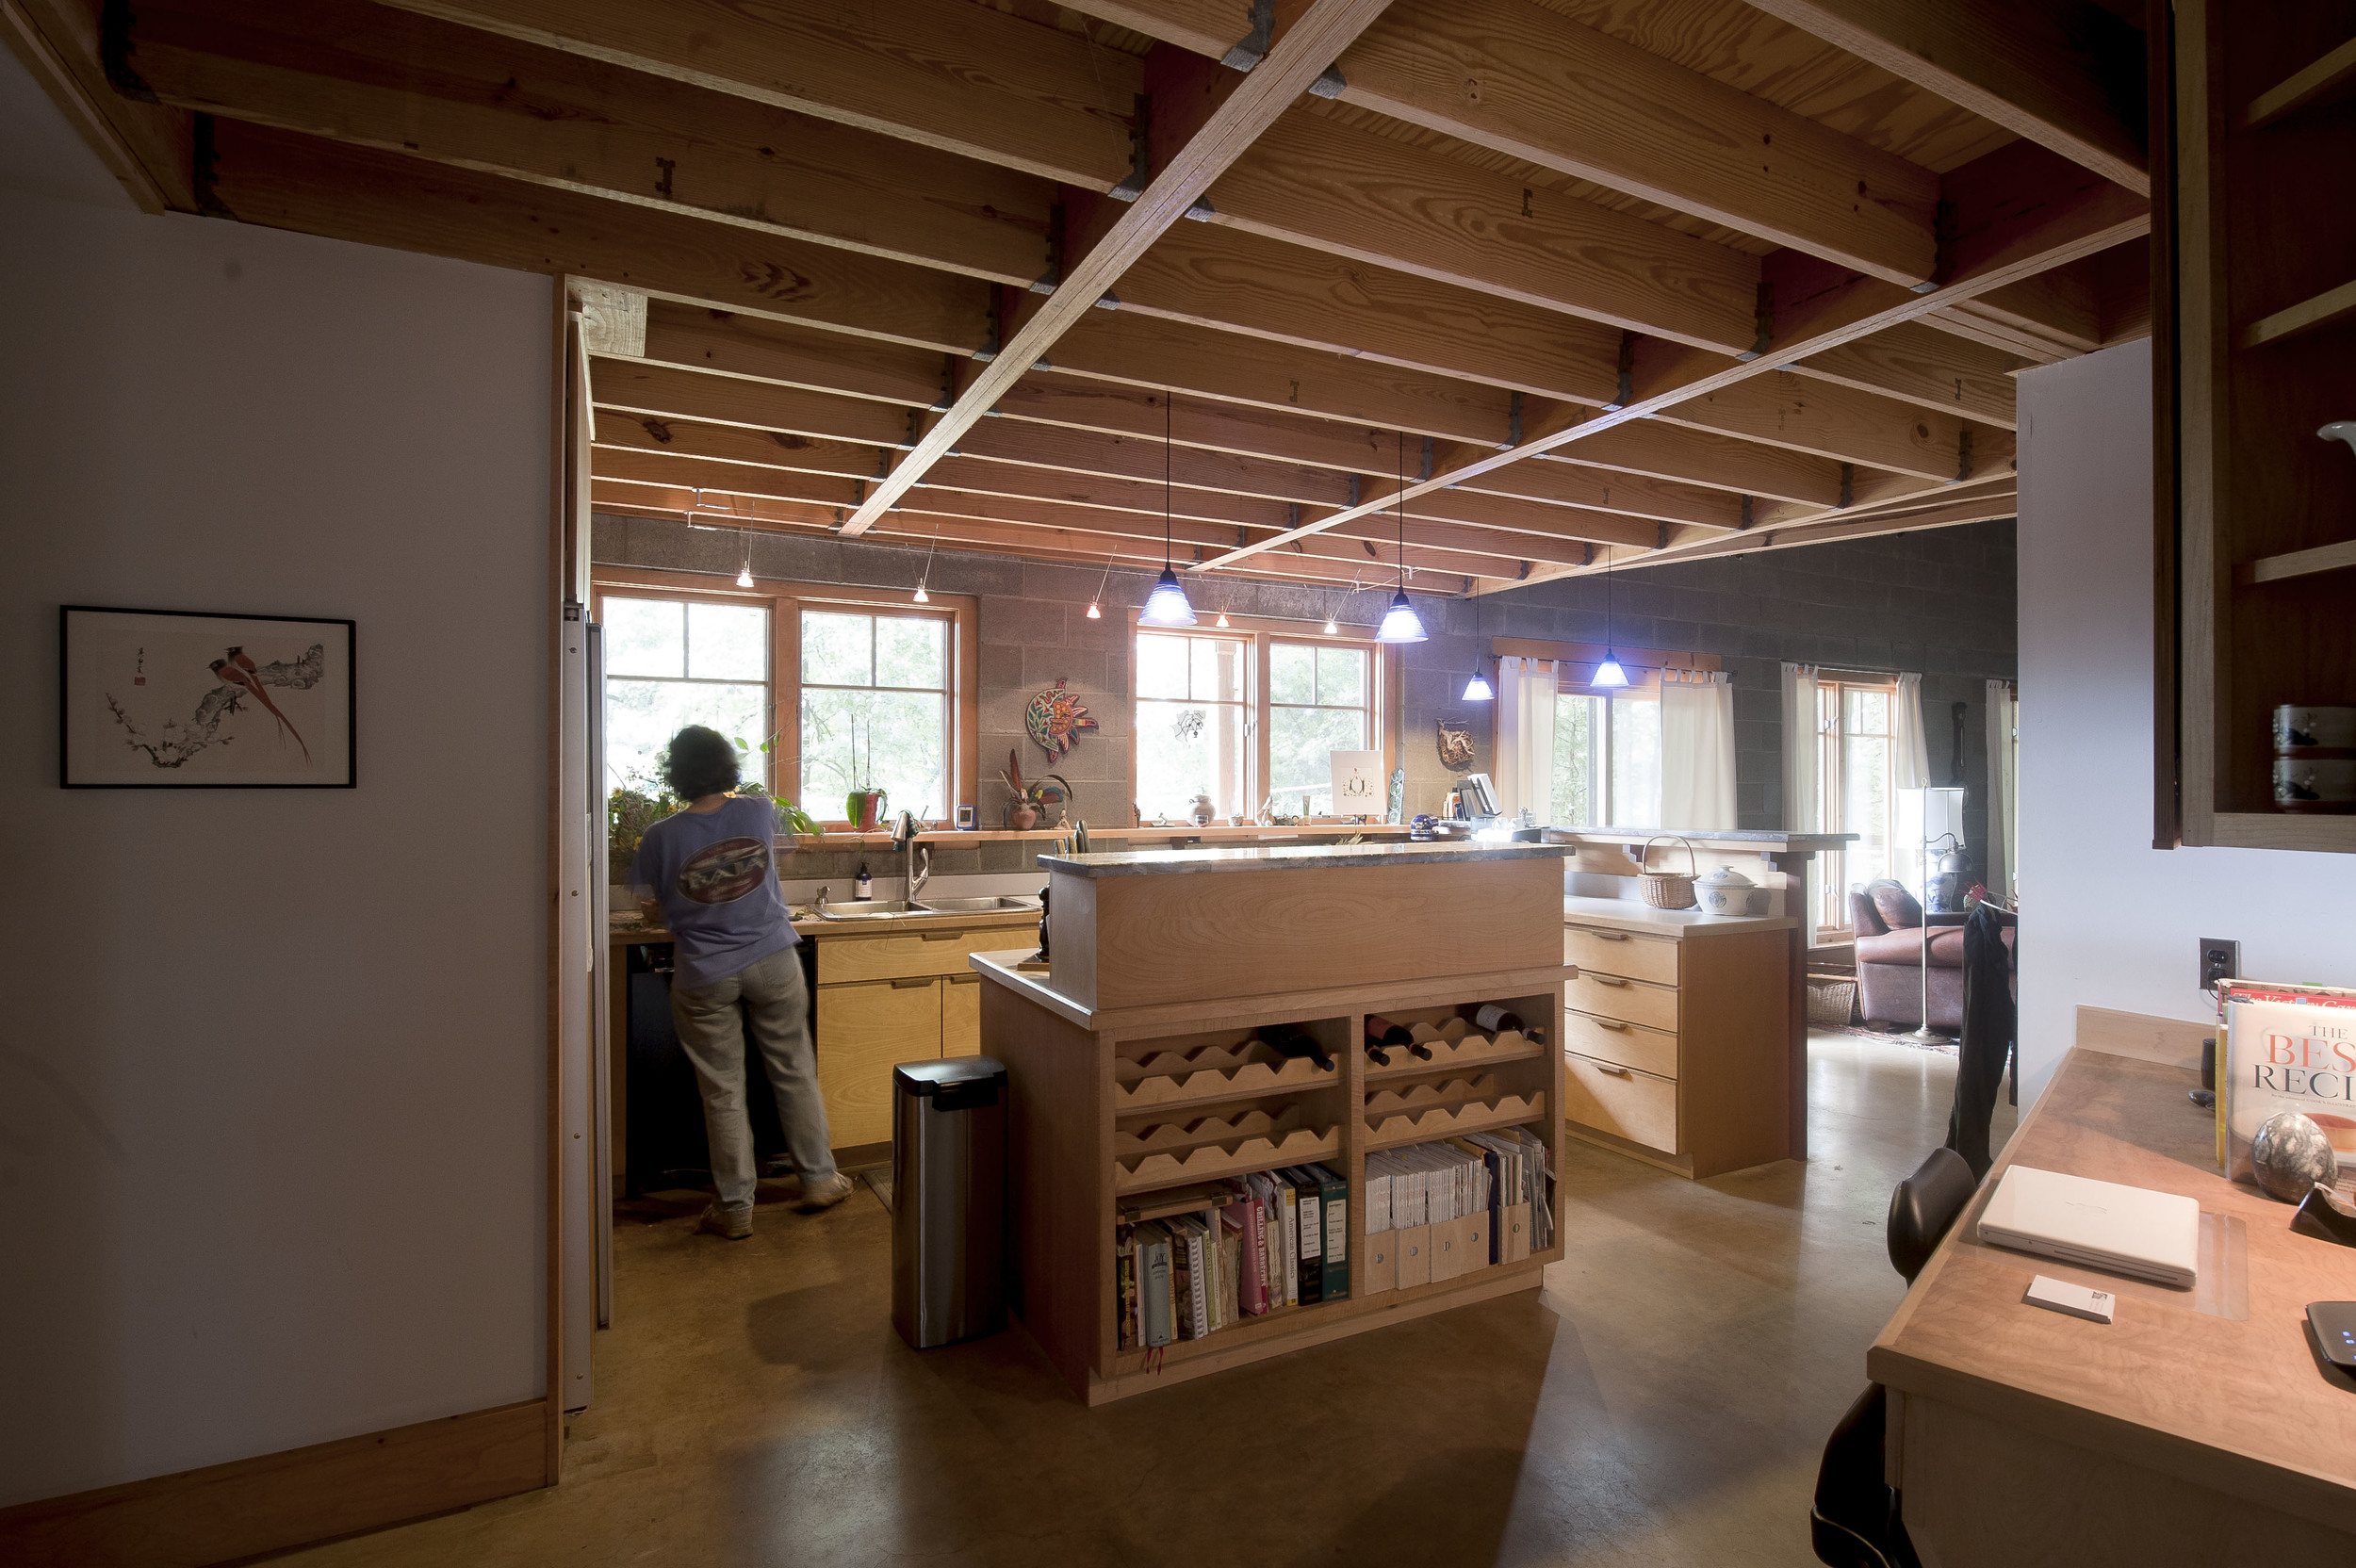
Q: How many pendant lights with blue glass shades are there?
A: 4